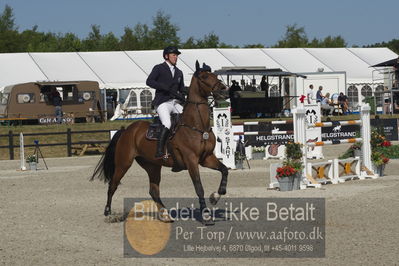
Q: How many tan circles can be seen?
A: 1